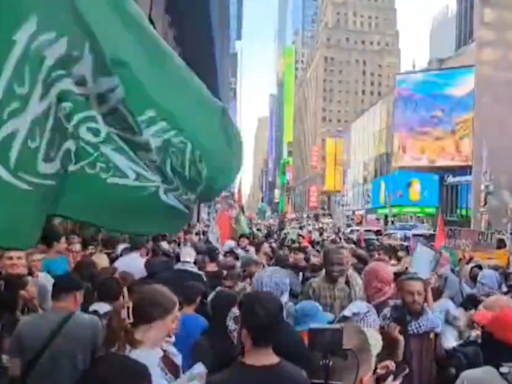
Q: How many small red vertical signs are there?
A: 2